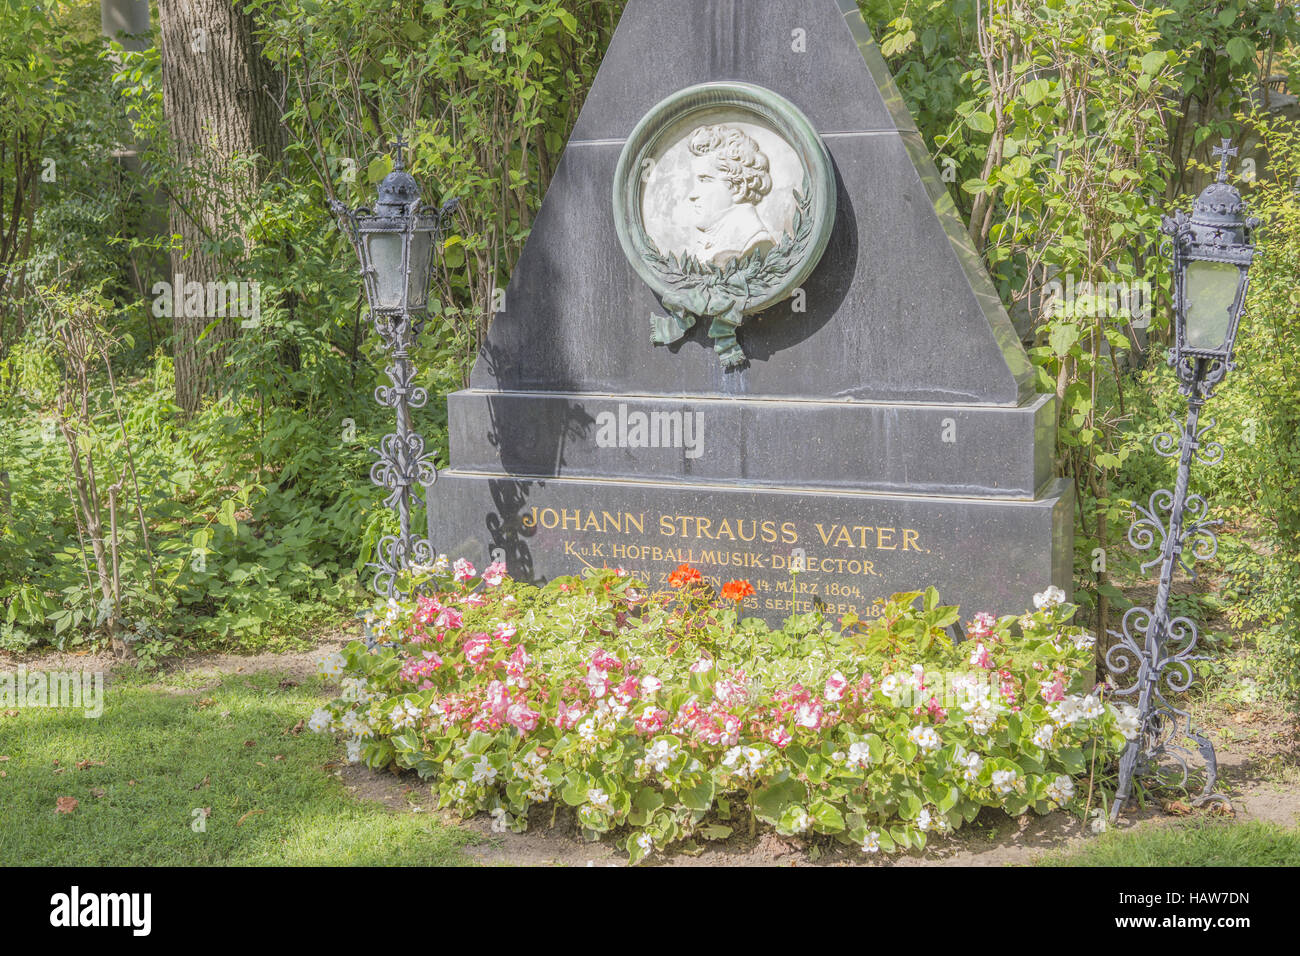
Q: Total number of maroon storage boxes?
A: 0